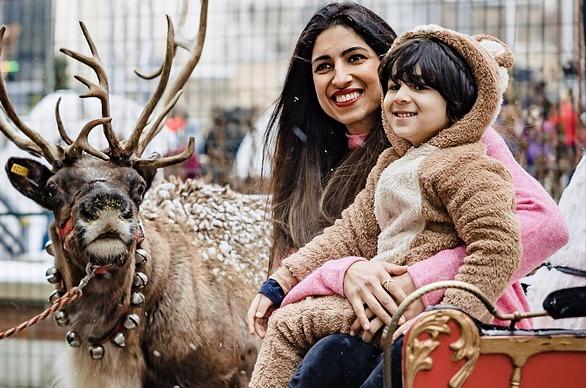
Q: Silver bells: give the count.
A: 11